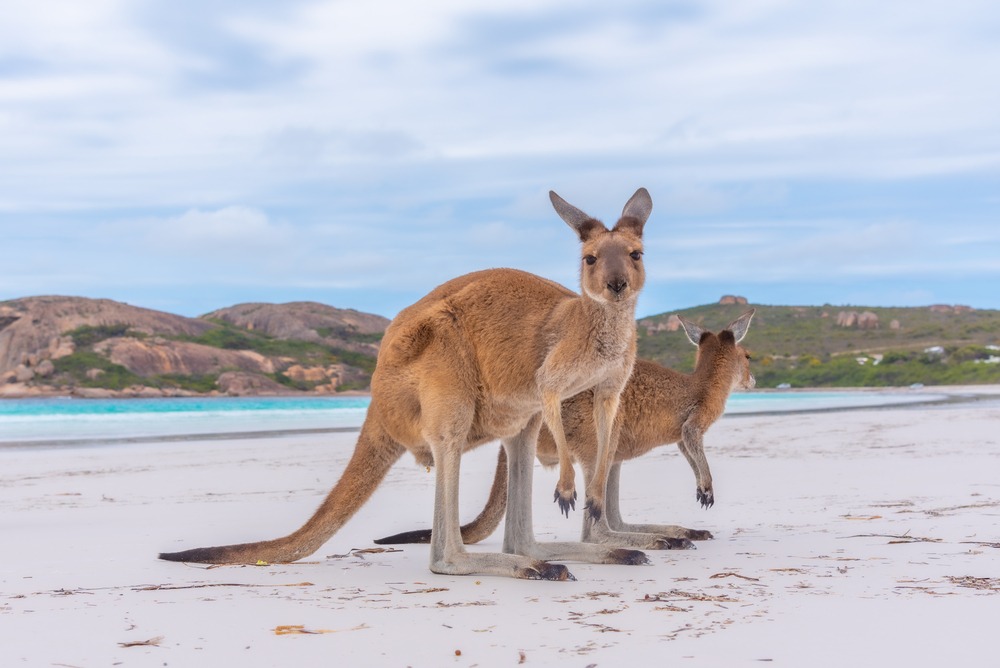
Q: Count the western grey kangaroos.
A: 2